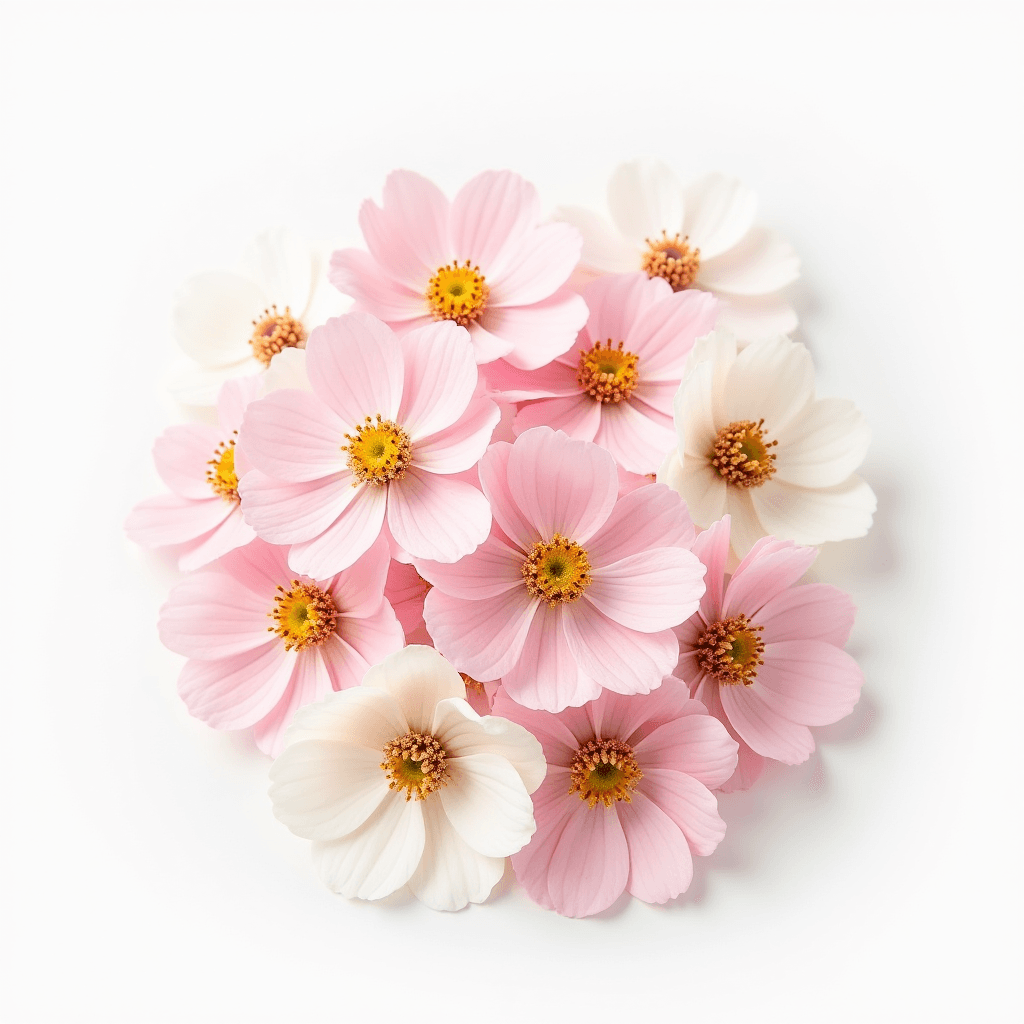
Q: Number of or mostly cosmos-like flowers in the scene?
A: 12